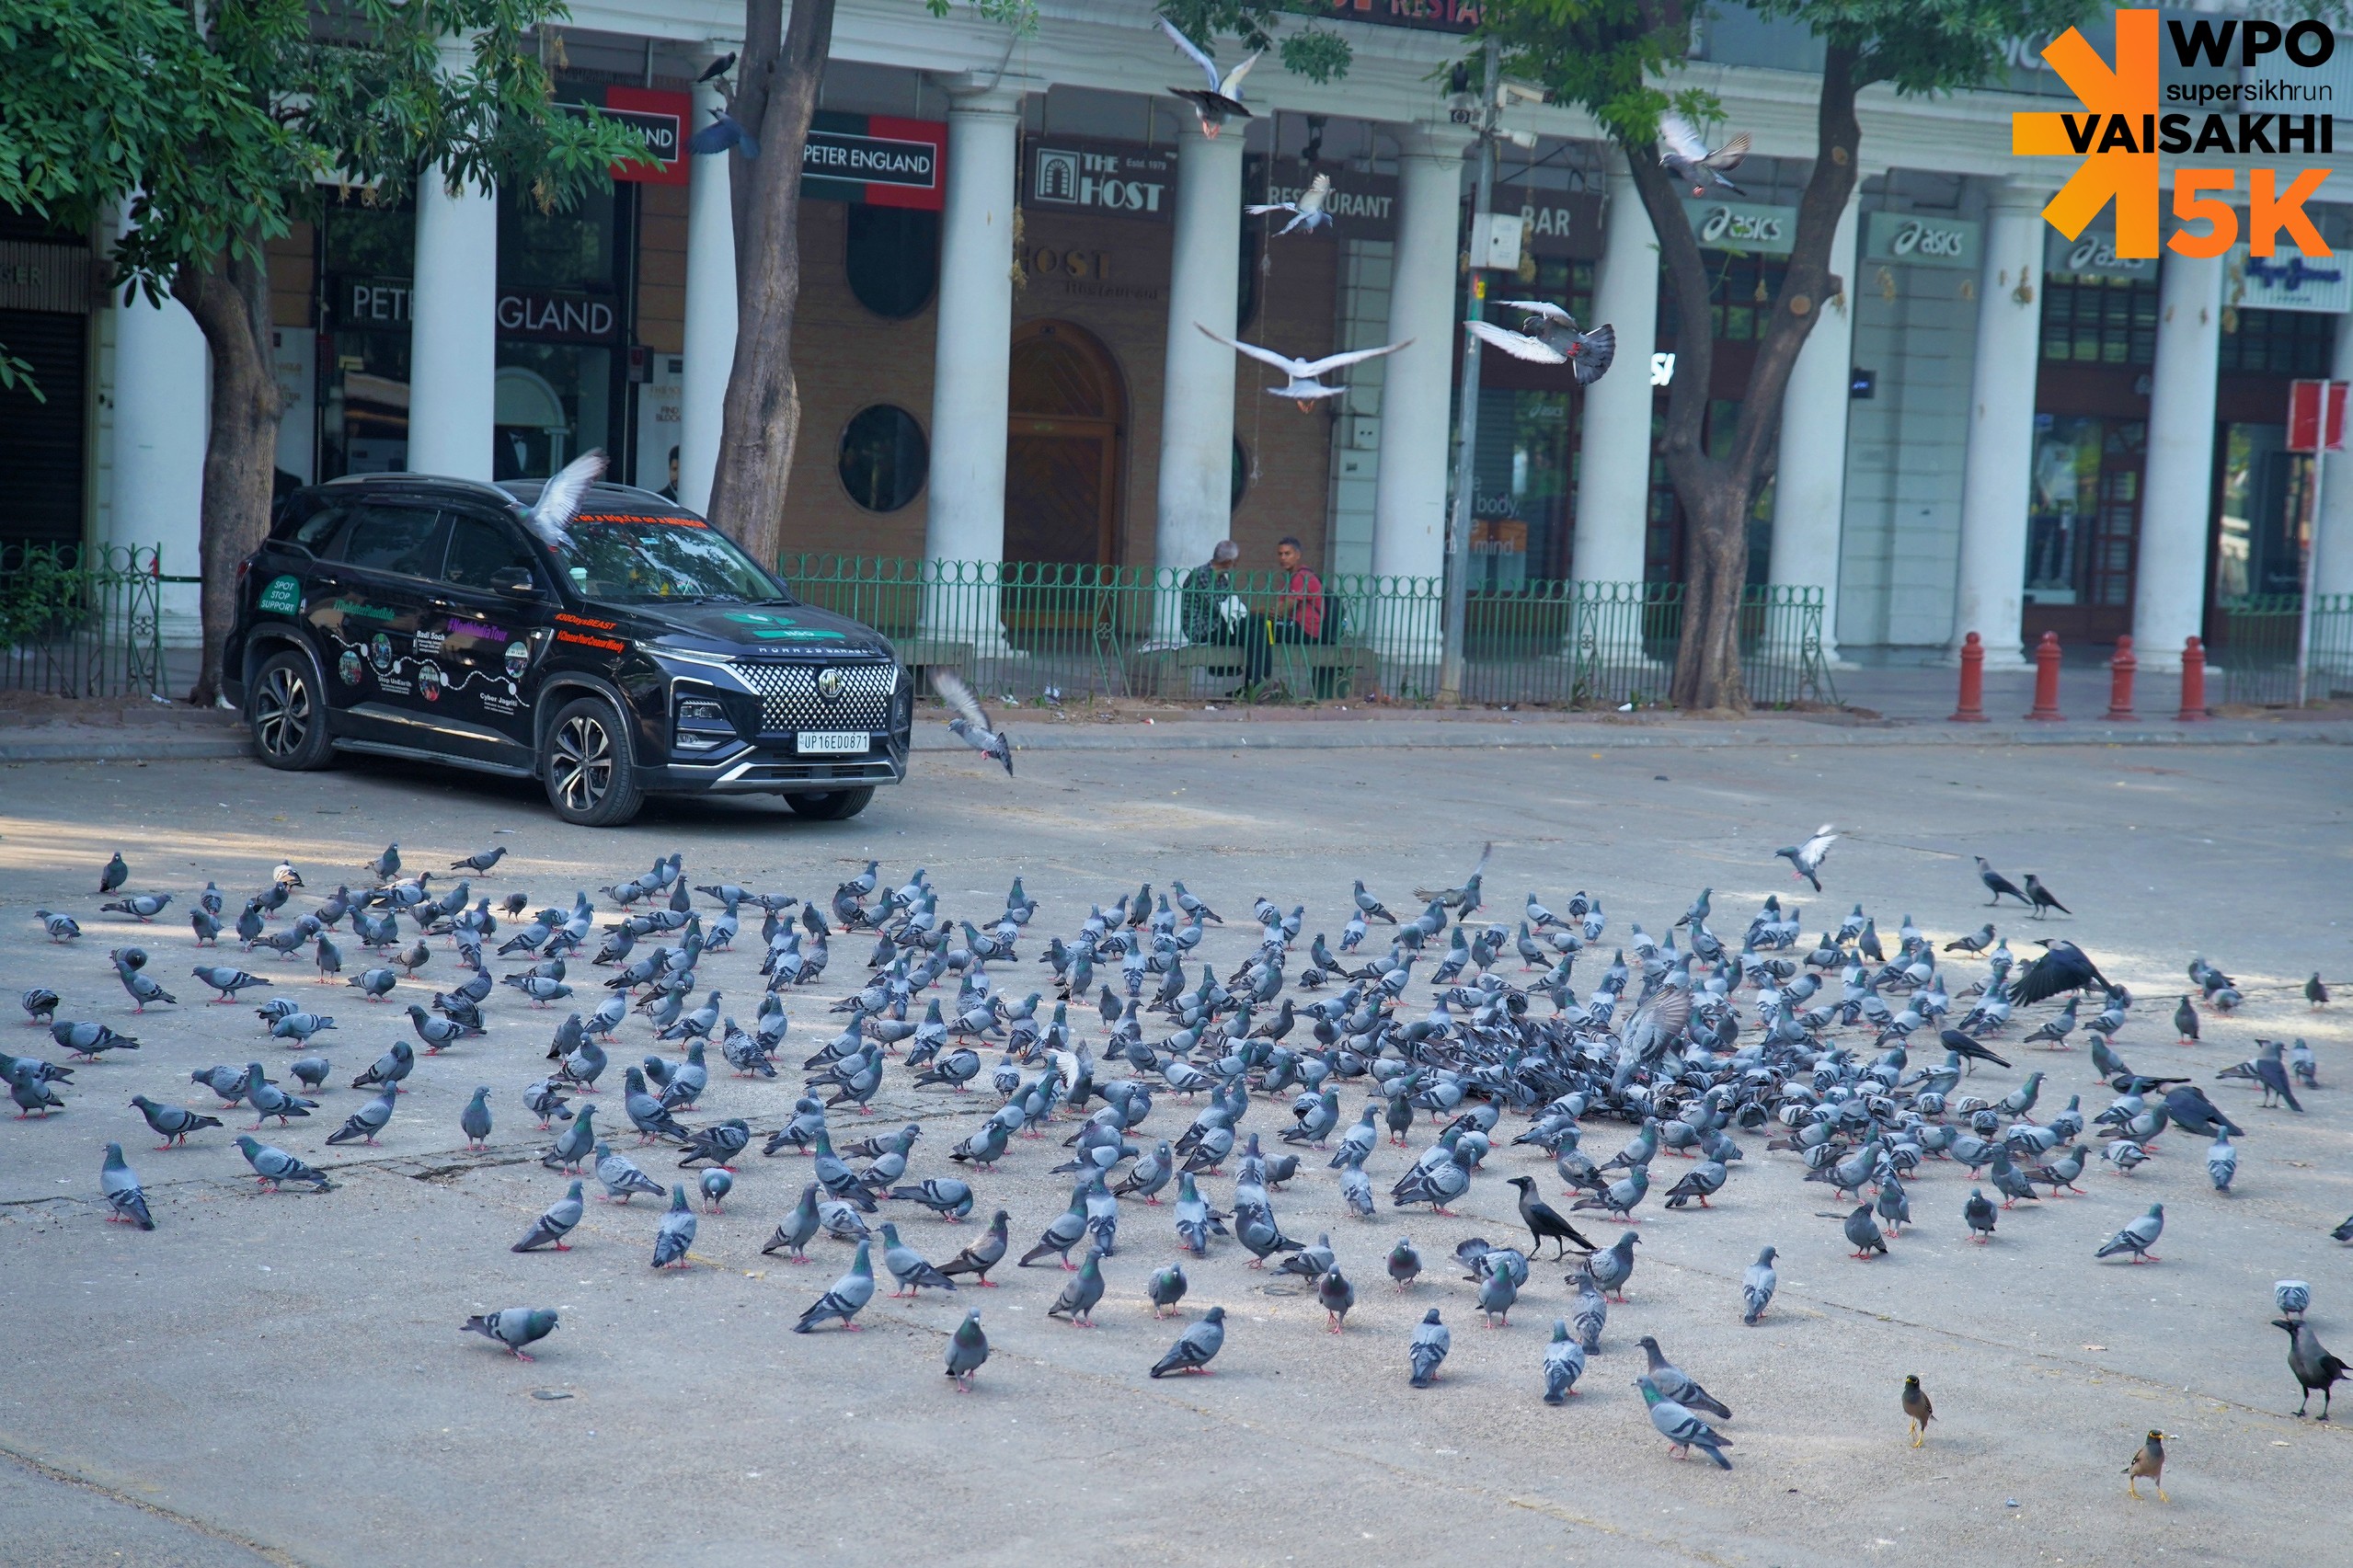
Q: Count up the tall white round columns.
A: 11